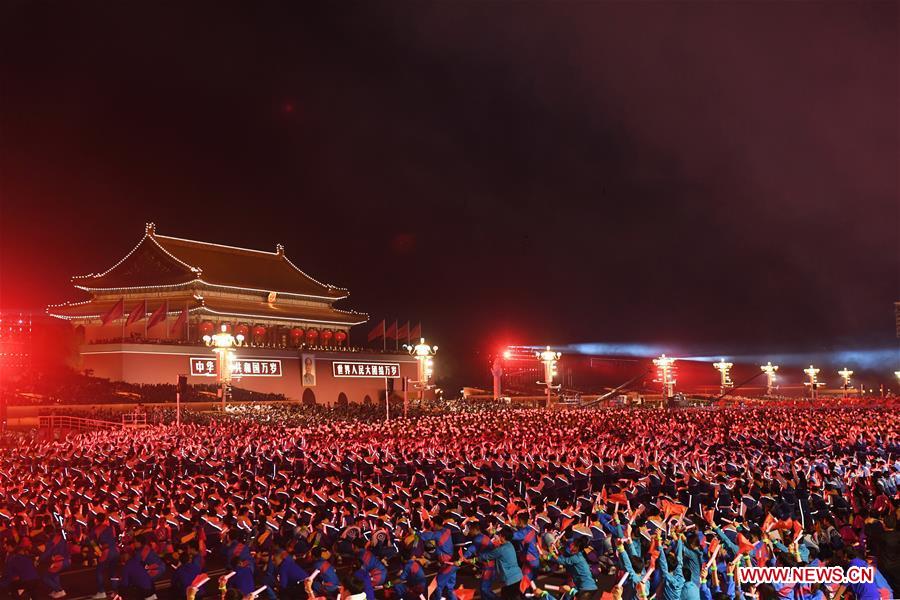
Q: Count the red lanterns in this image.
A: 8